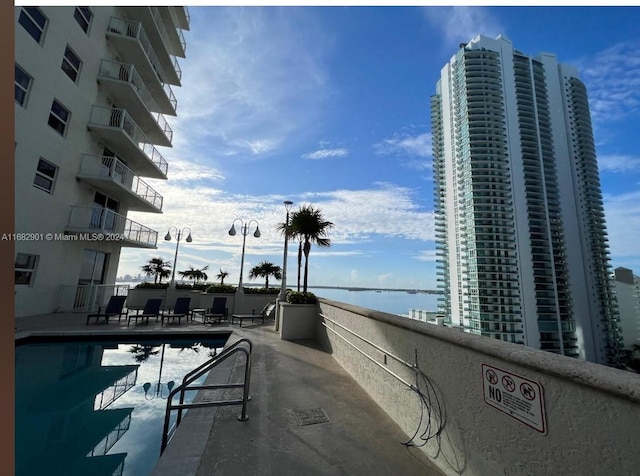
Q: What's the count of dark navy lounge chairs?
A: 5